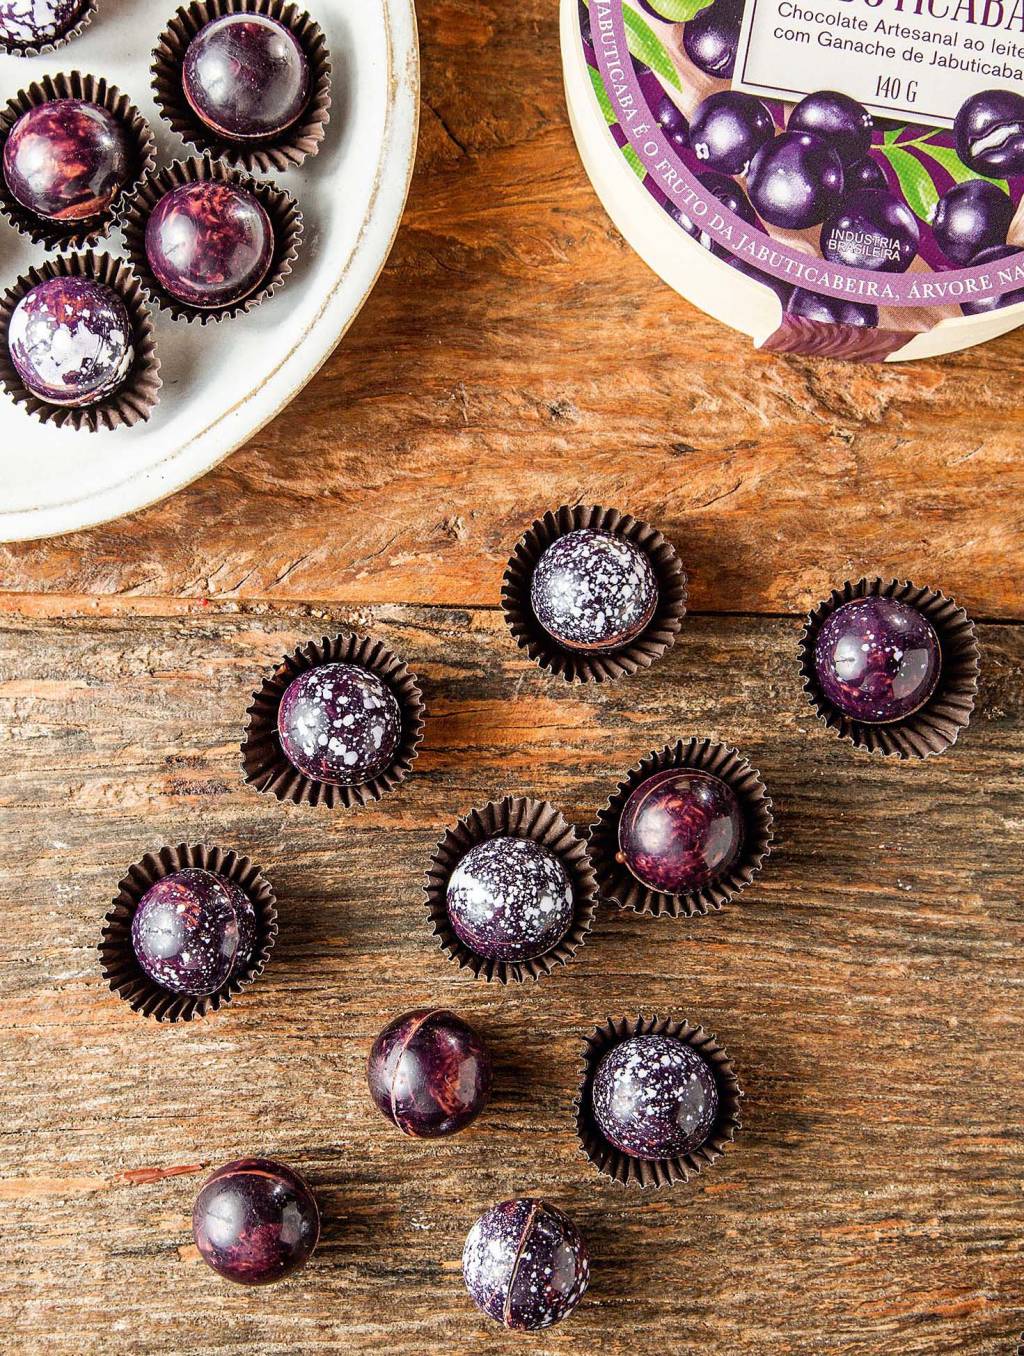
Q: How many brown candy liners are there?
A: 12